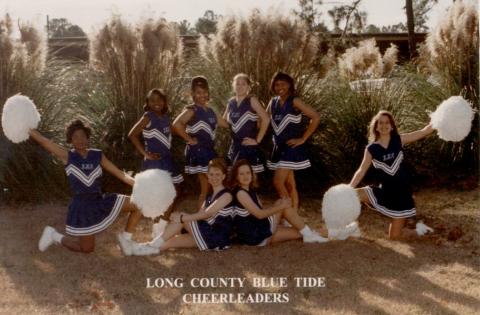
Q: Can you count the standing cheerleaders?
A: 4